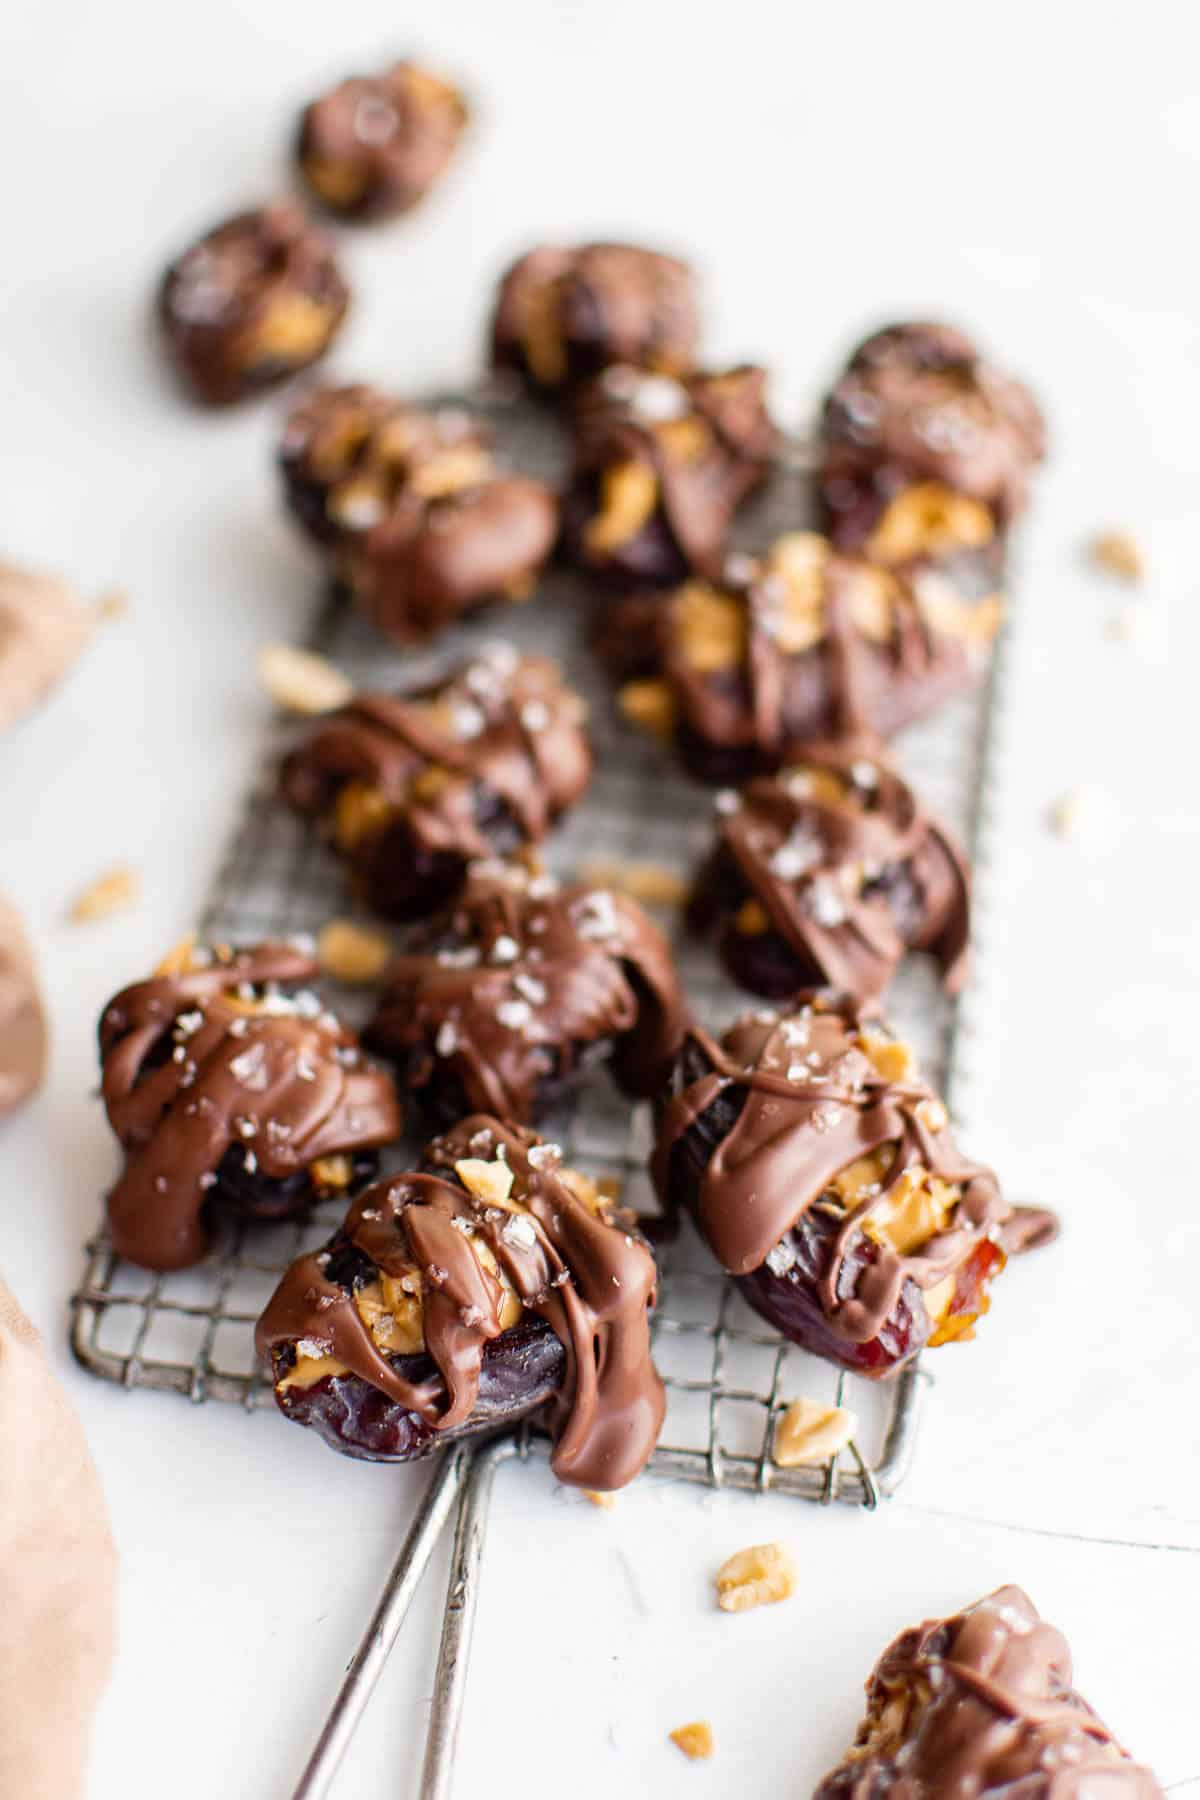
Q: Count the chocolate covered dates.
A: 14